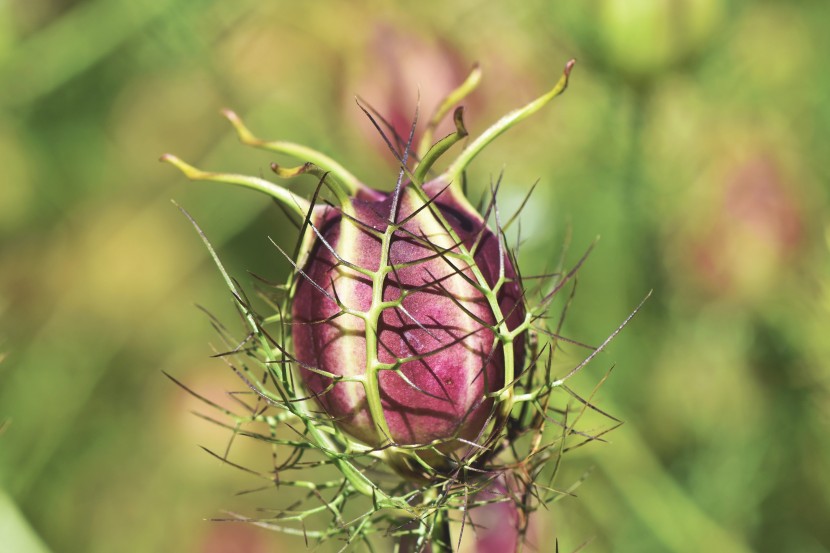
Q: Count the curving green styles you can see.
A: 6